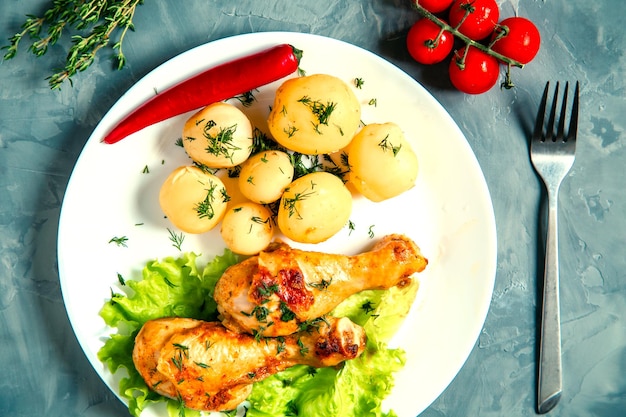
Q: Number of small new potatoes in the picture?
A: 7